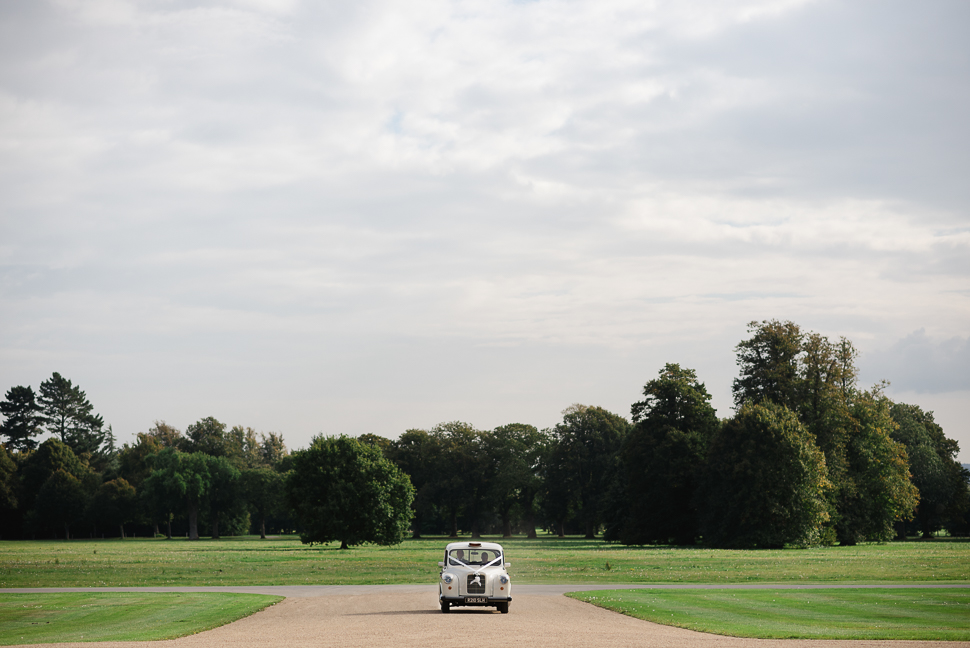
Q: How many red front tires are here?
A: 0